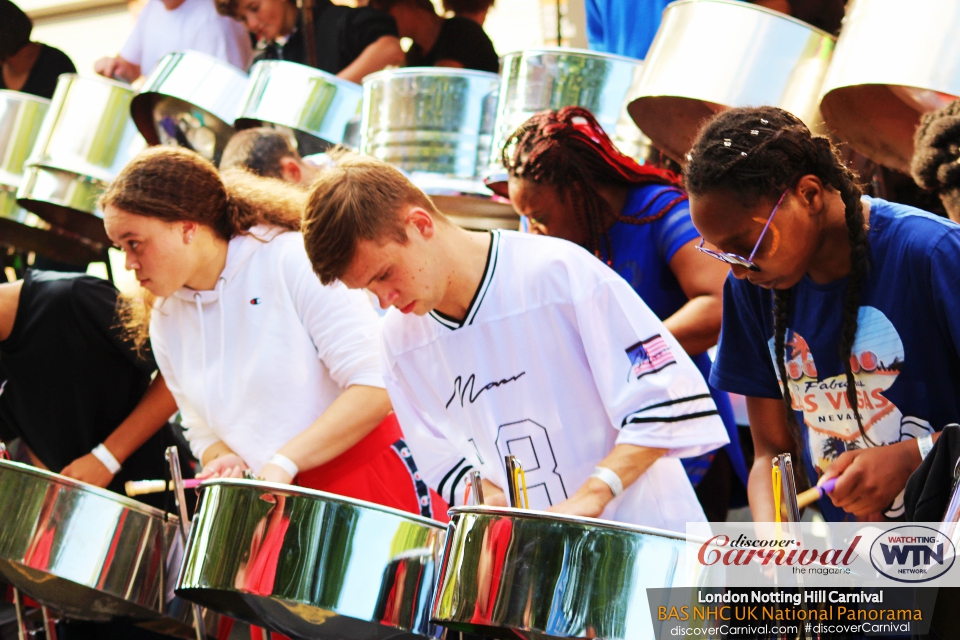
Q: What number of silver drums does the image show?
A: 11